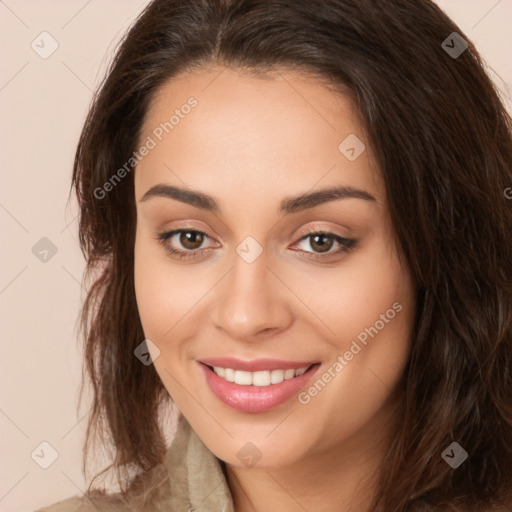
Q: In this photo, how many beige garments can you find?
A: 1